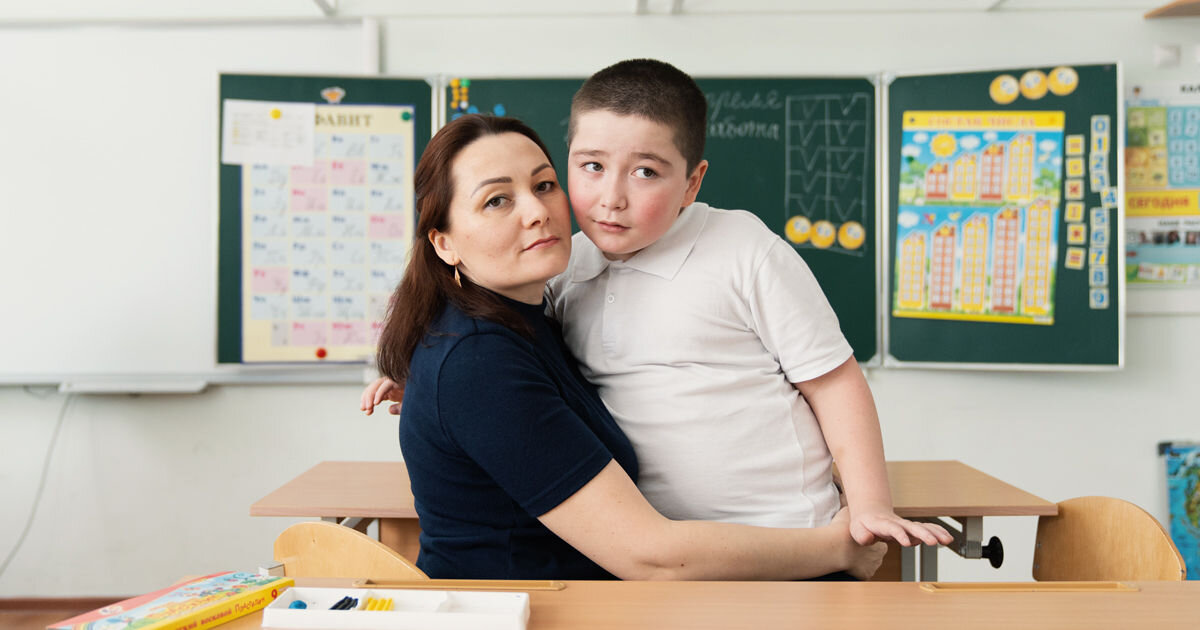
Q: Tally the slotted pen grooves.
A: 2